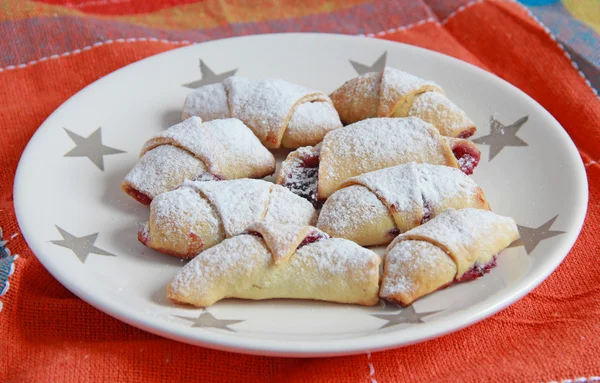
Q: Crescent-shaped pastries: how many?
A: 8